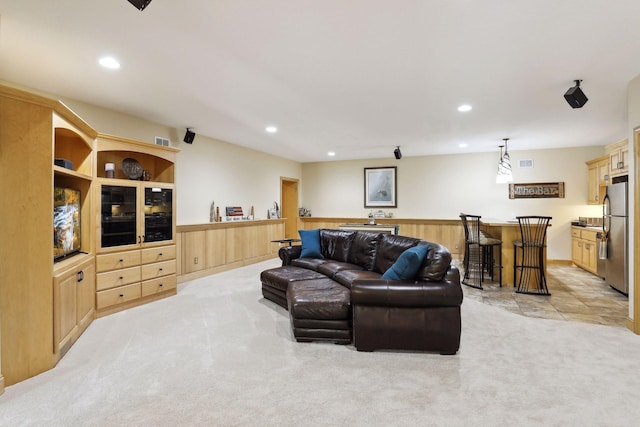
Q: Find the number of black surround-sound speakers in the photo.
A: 4